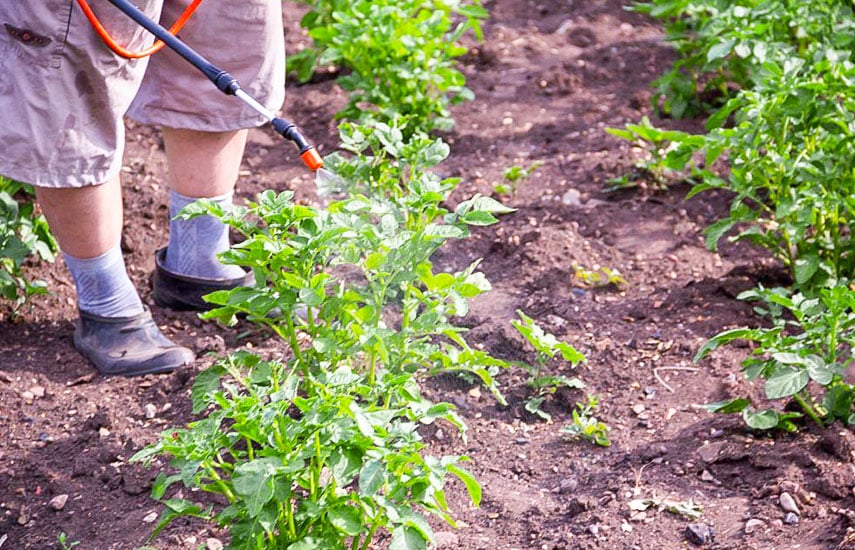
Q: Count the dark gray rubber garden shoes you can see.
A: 2